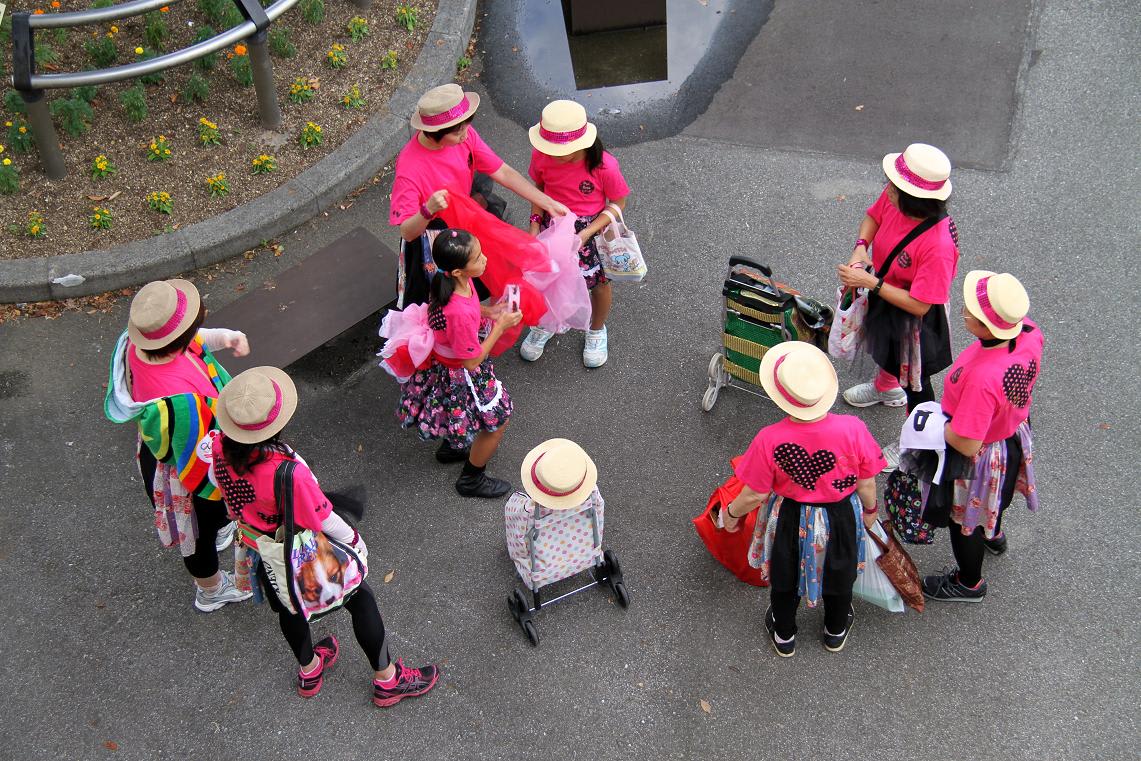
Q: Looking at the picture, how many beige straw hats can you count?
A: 8